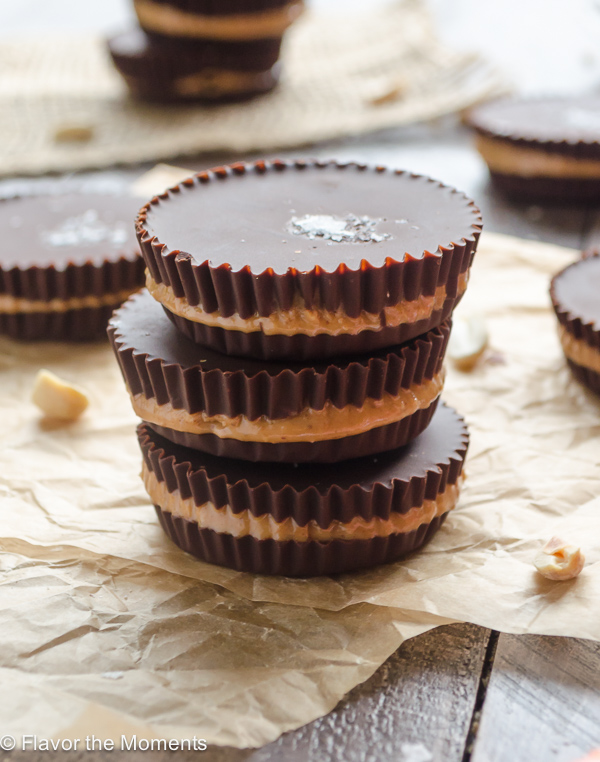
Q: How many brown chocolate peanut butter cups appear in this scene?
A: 8